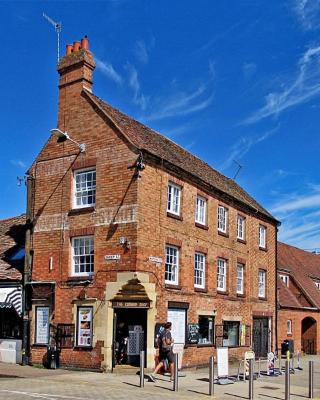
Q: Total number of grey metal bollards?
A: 6